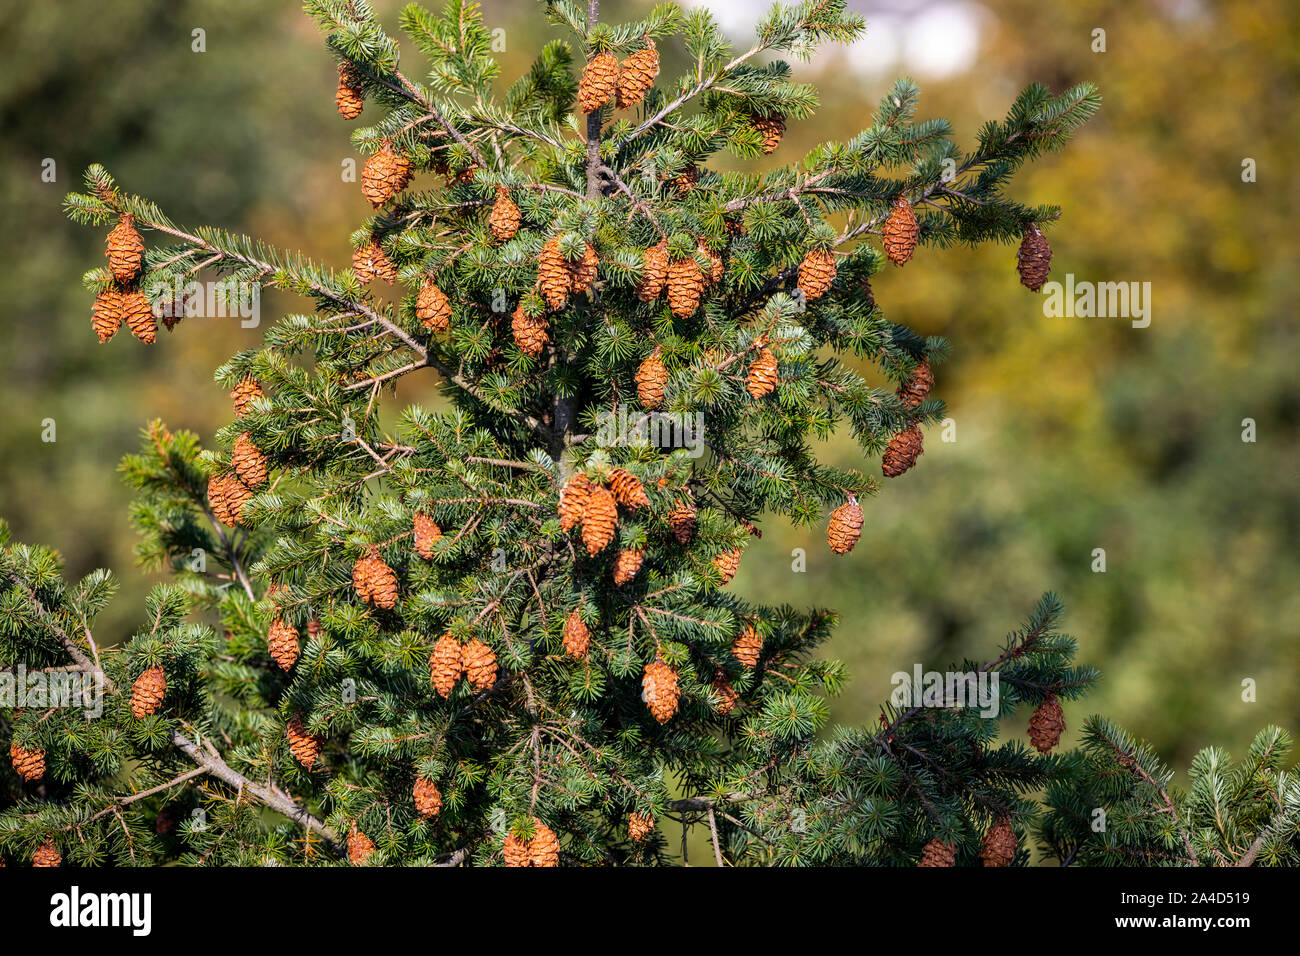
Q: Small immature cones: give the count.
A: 0